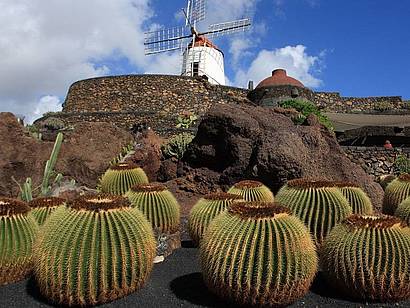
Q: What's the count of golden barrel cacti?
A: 13